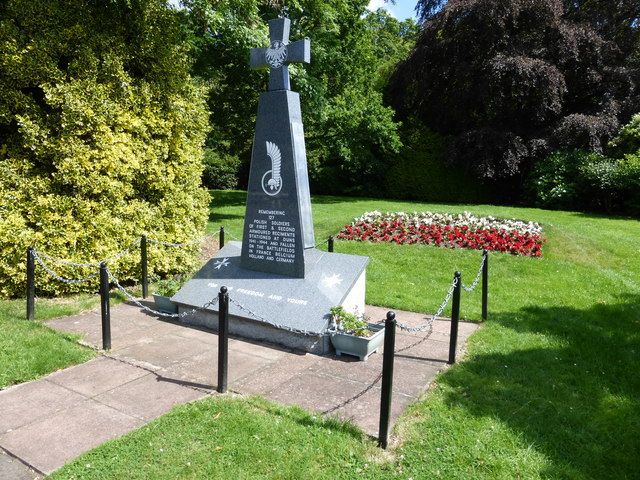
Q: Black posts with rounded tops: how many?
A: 9